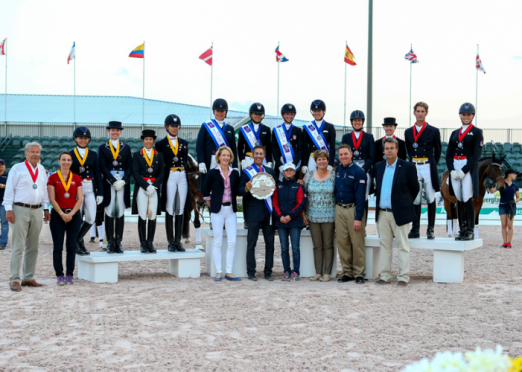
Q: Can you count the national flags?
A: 8